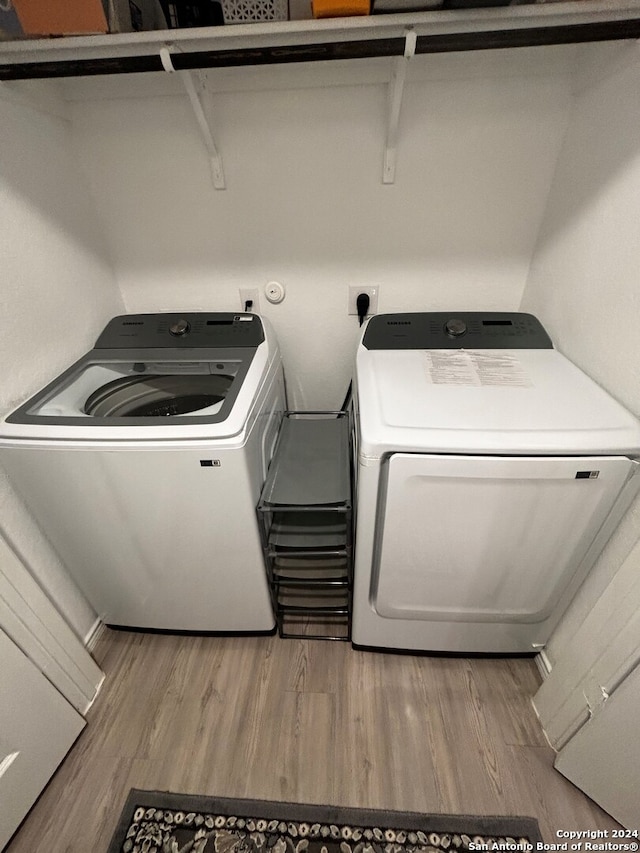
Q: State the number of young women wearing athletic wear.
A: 0